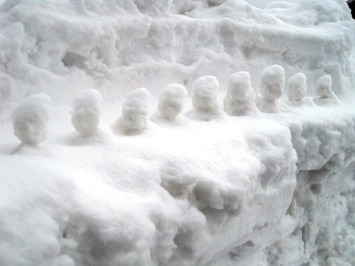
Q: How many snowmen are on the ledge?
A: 9